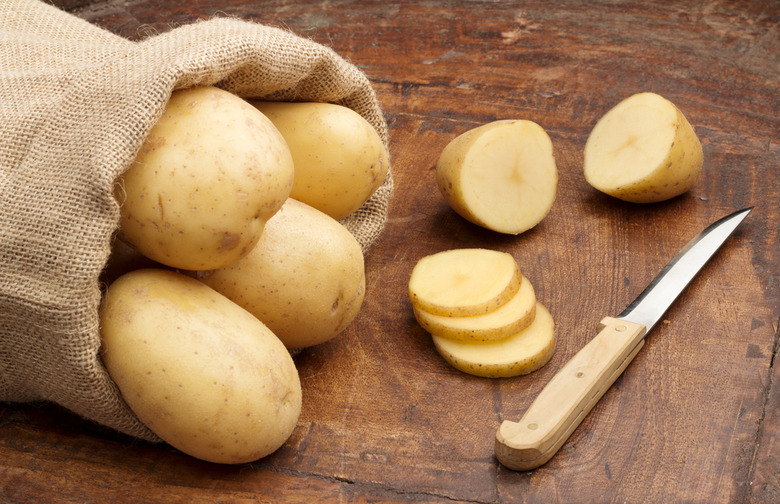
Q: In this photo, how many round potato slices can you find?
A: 3